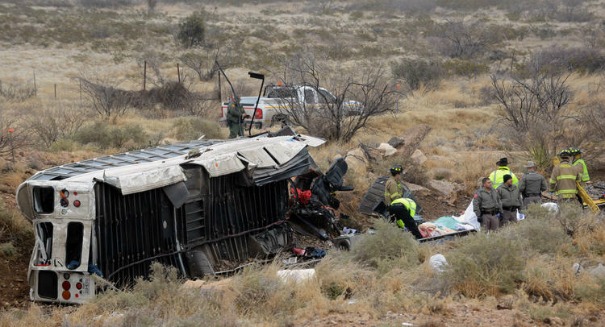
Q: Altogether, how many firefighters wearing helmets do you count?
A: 3